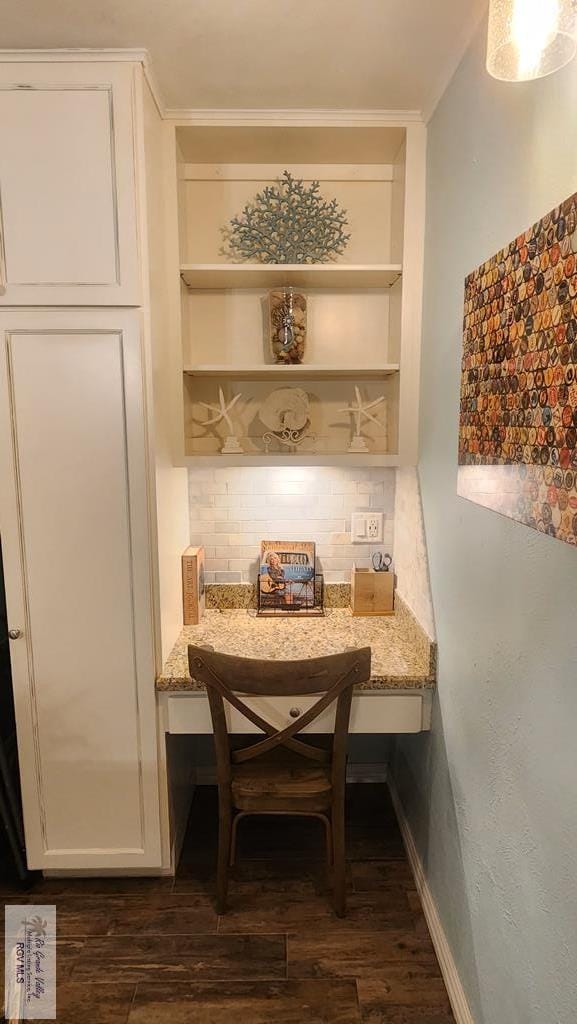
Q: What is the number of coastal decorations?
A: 5